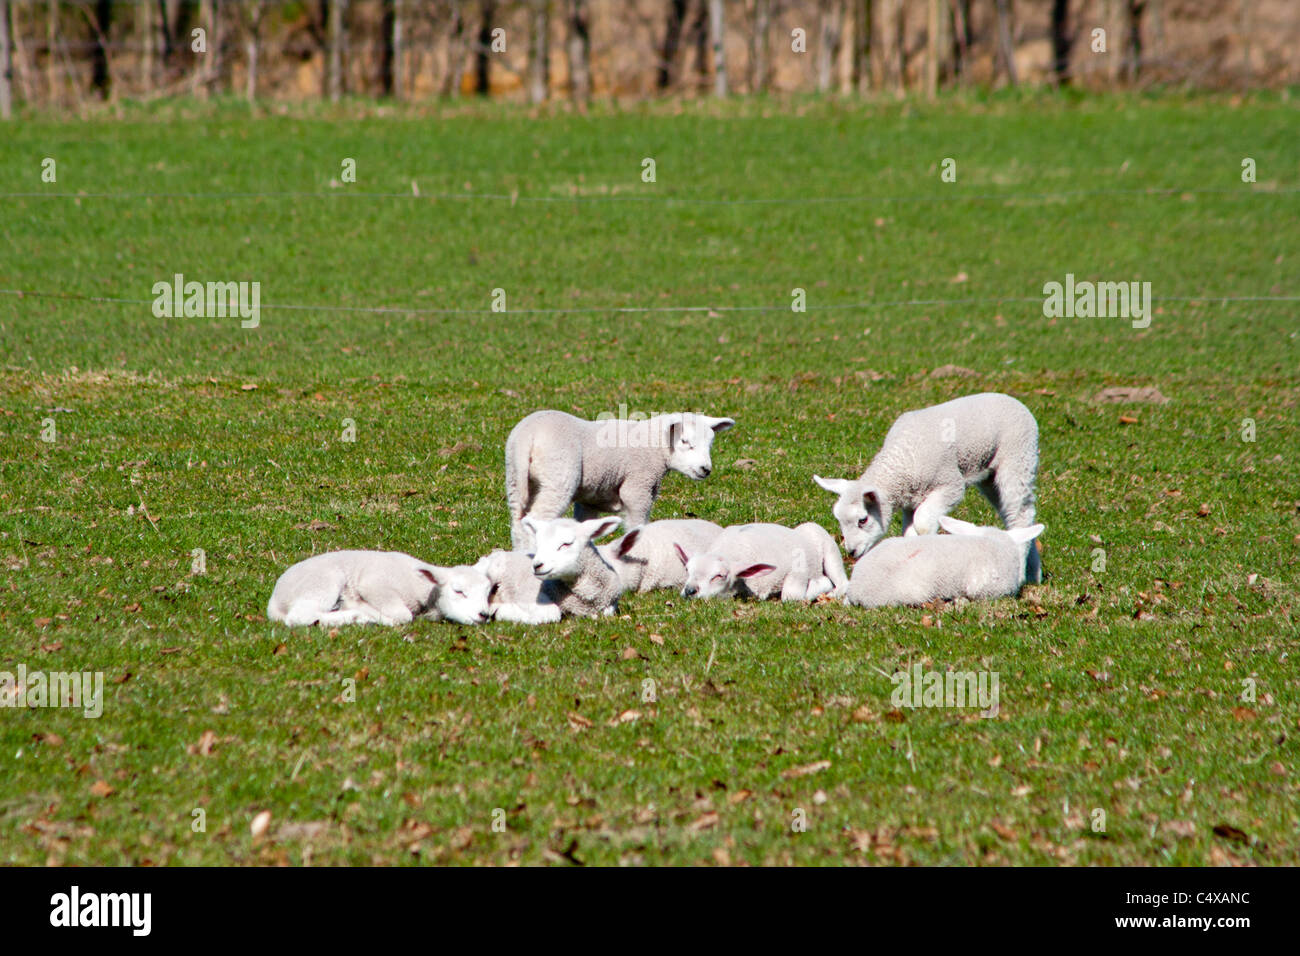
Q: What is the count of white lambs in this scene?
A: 7